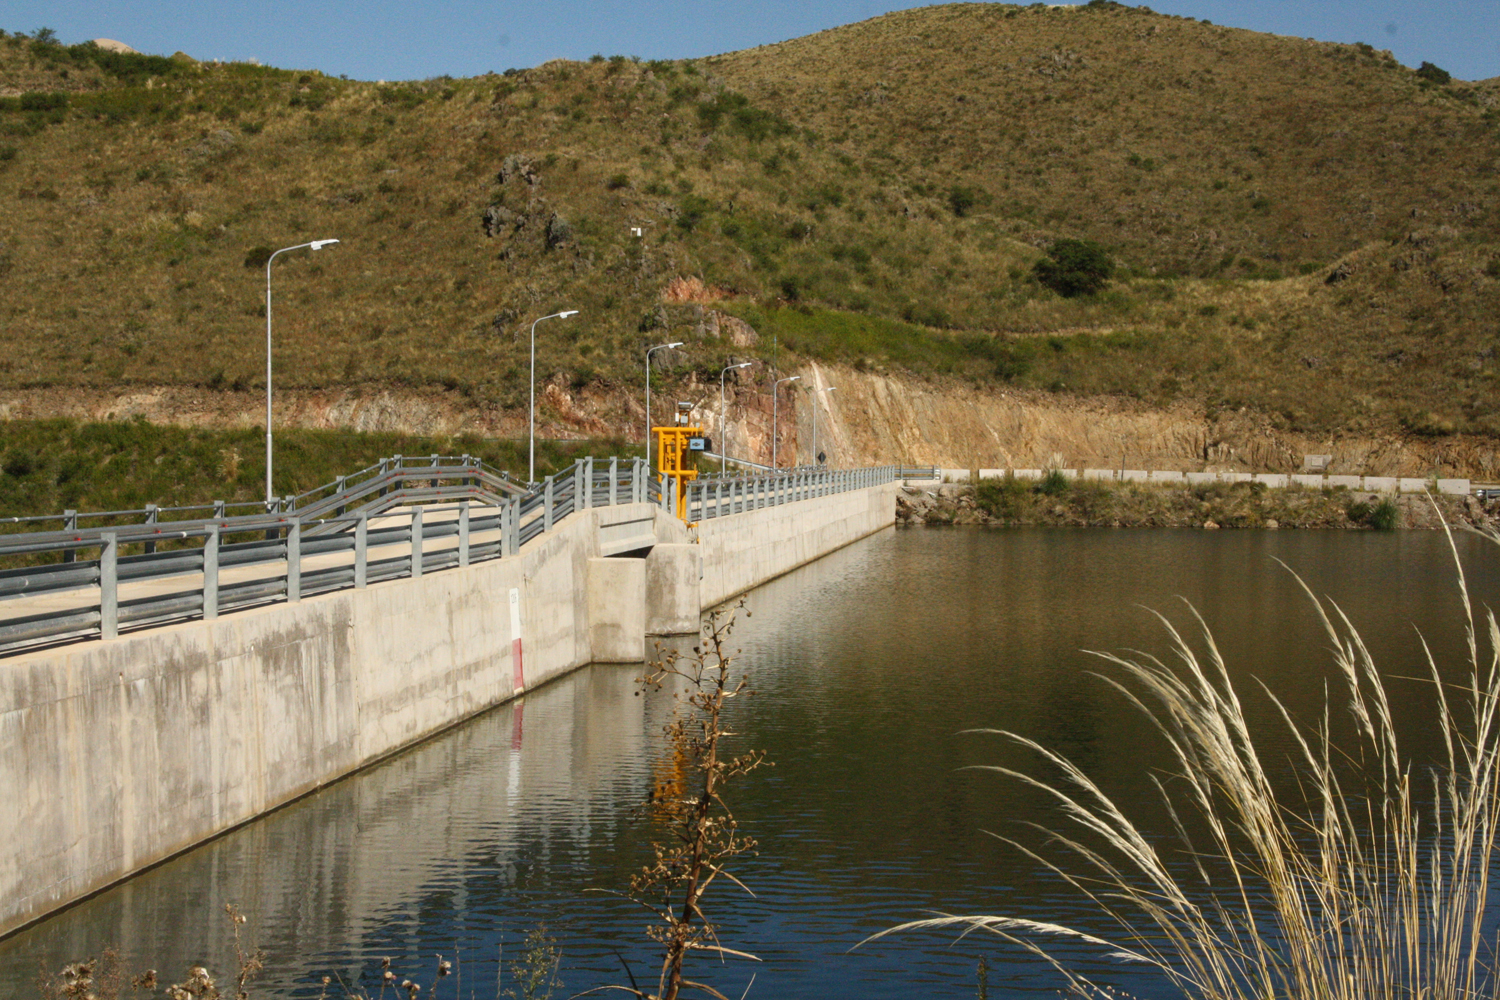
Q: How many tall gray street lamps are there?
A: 6